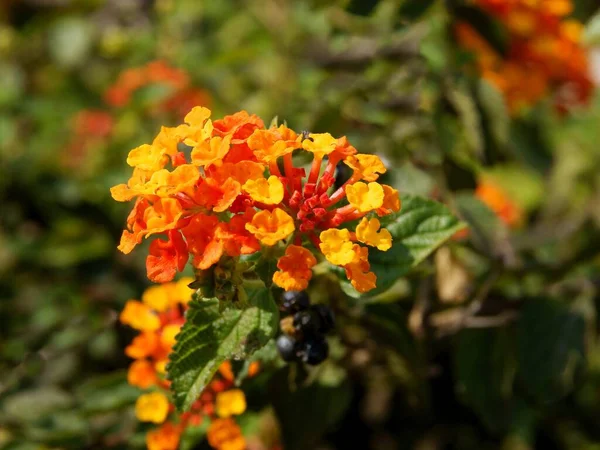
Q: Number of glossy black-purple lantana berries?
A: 5